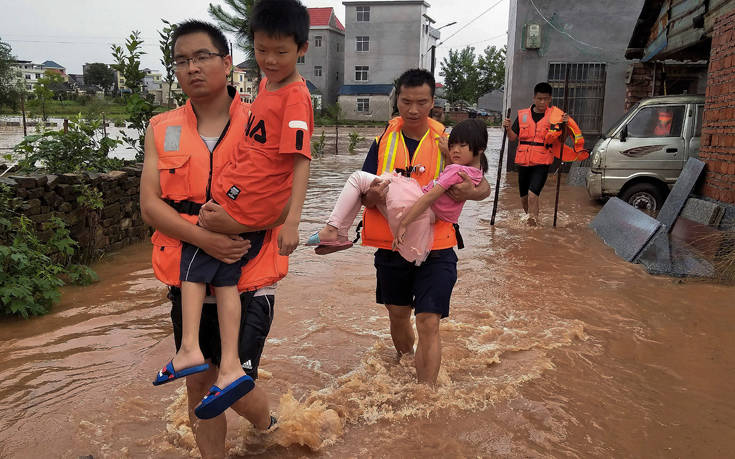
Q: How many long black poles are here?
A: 2